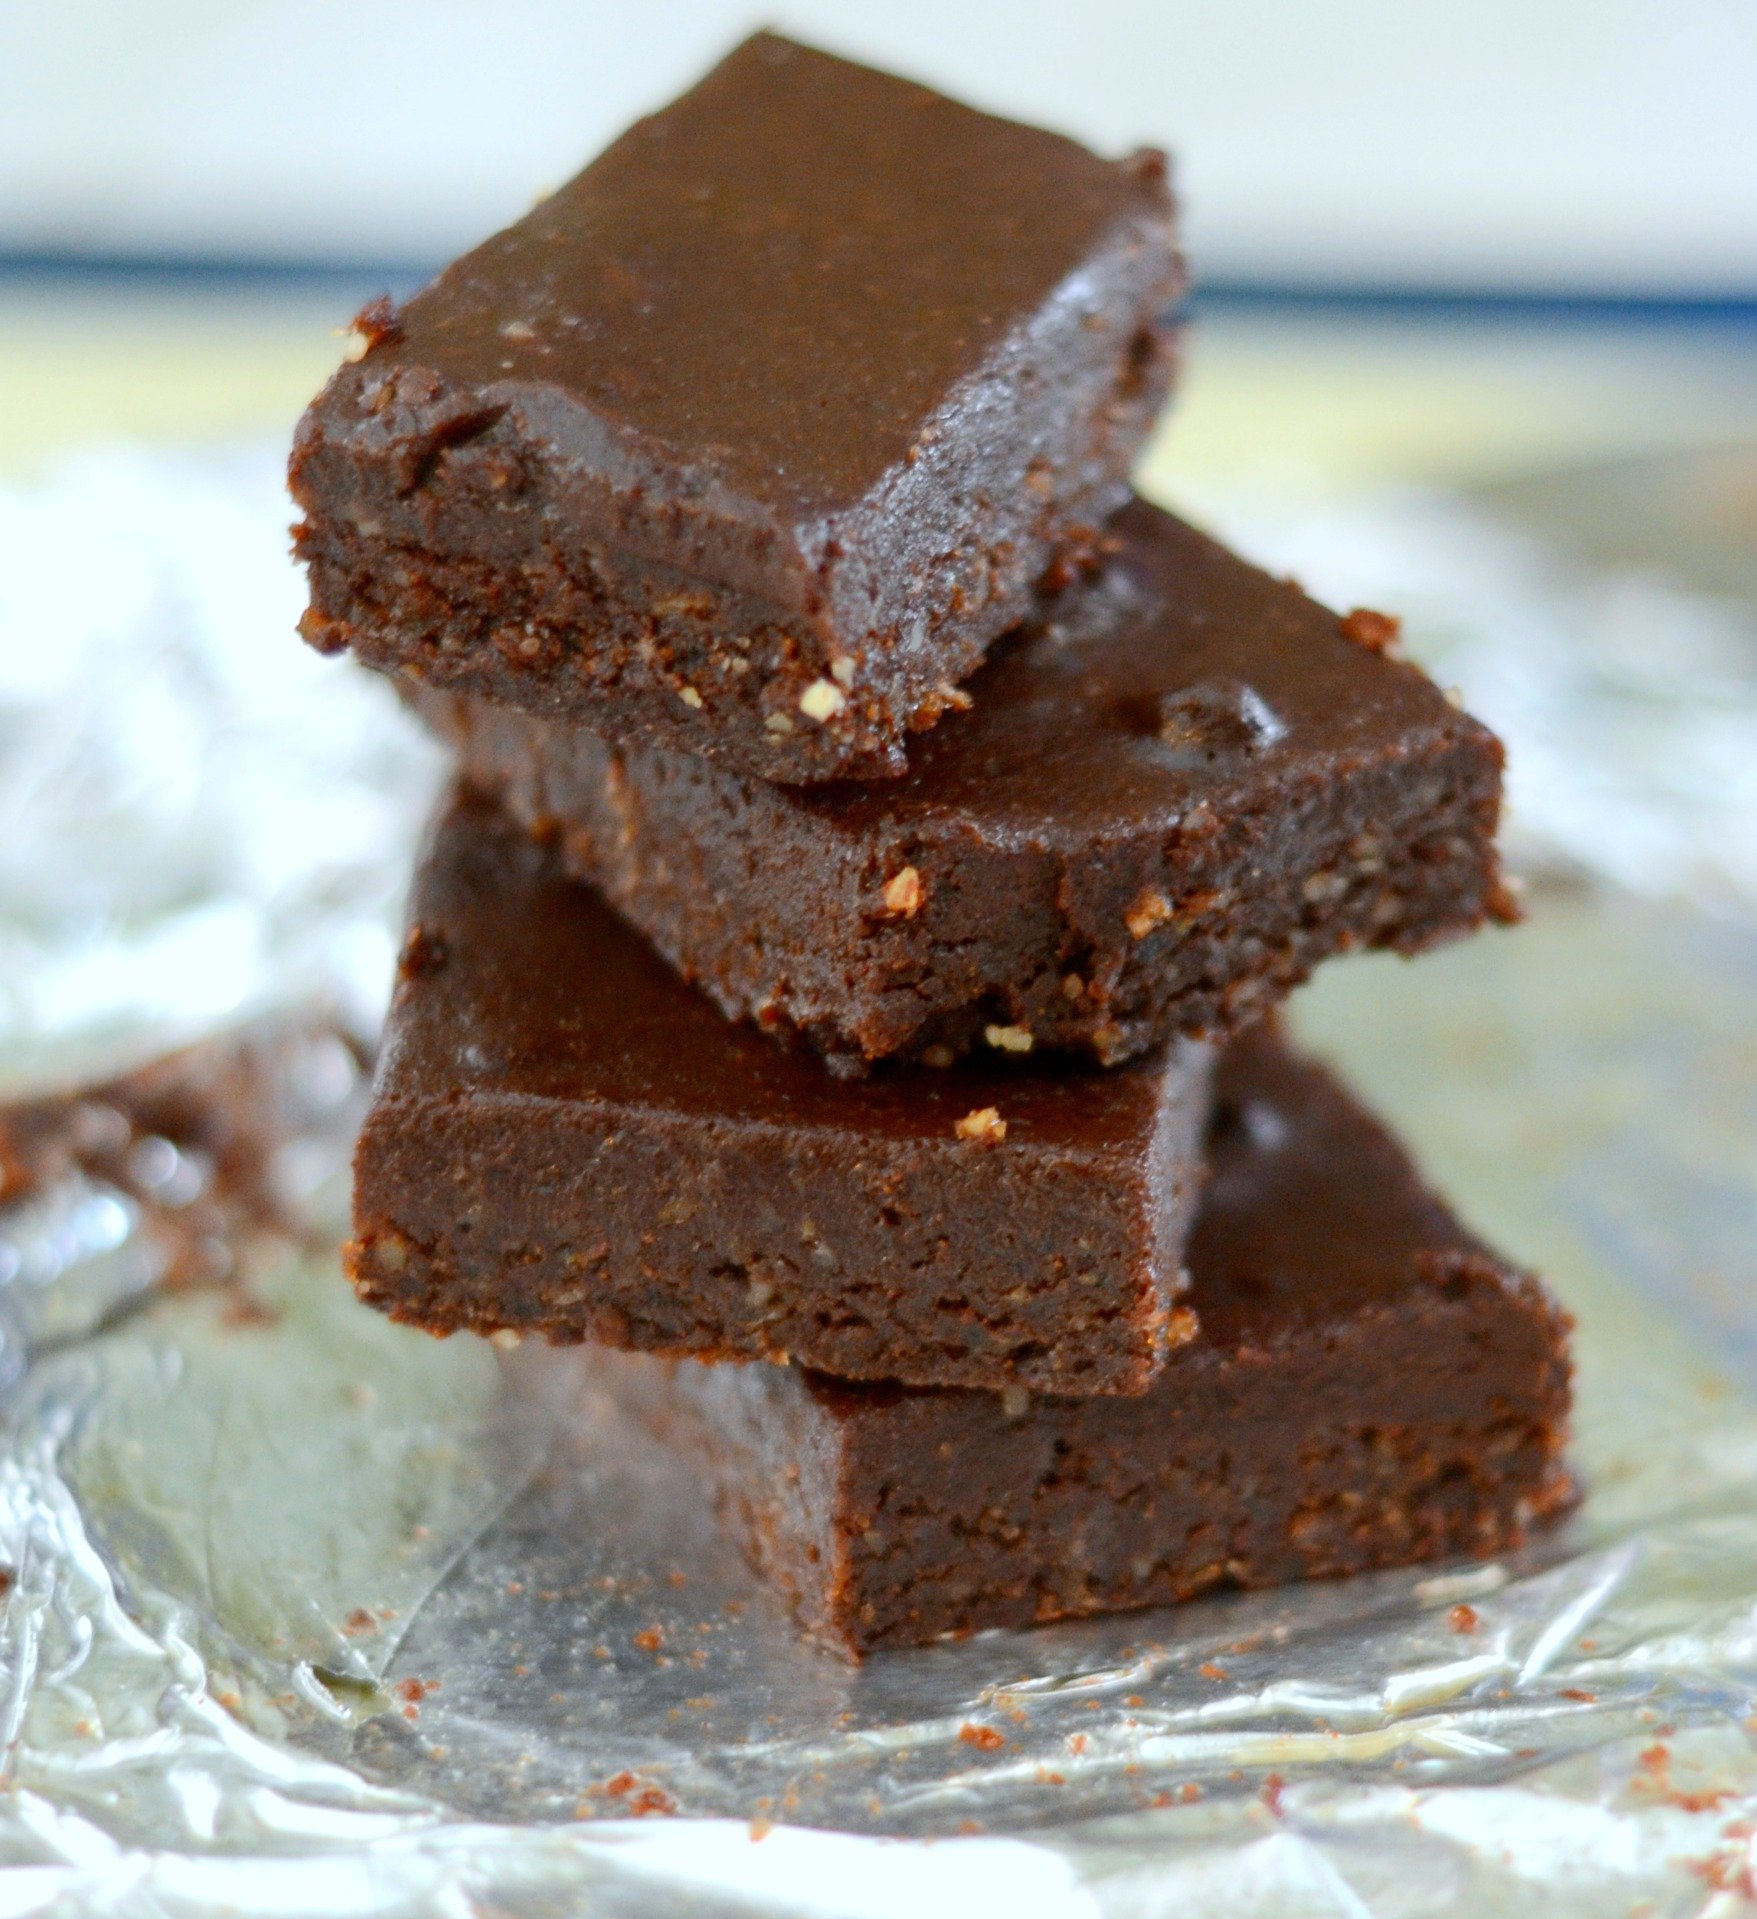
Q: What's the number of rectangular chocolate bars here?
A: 4